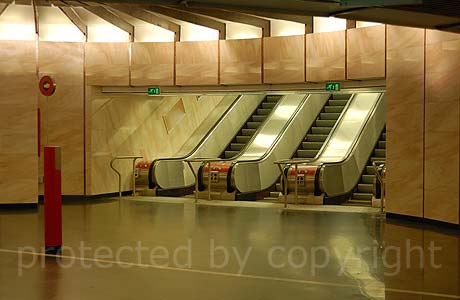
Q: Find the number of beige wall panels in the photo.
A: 11